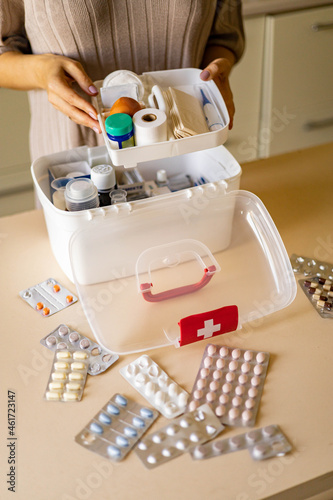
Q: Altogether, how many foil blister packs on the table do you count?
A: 10